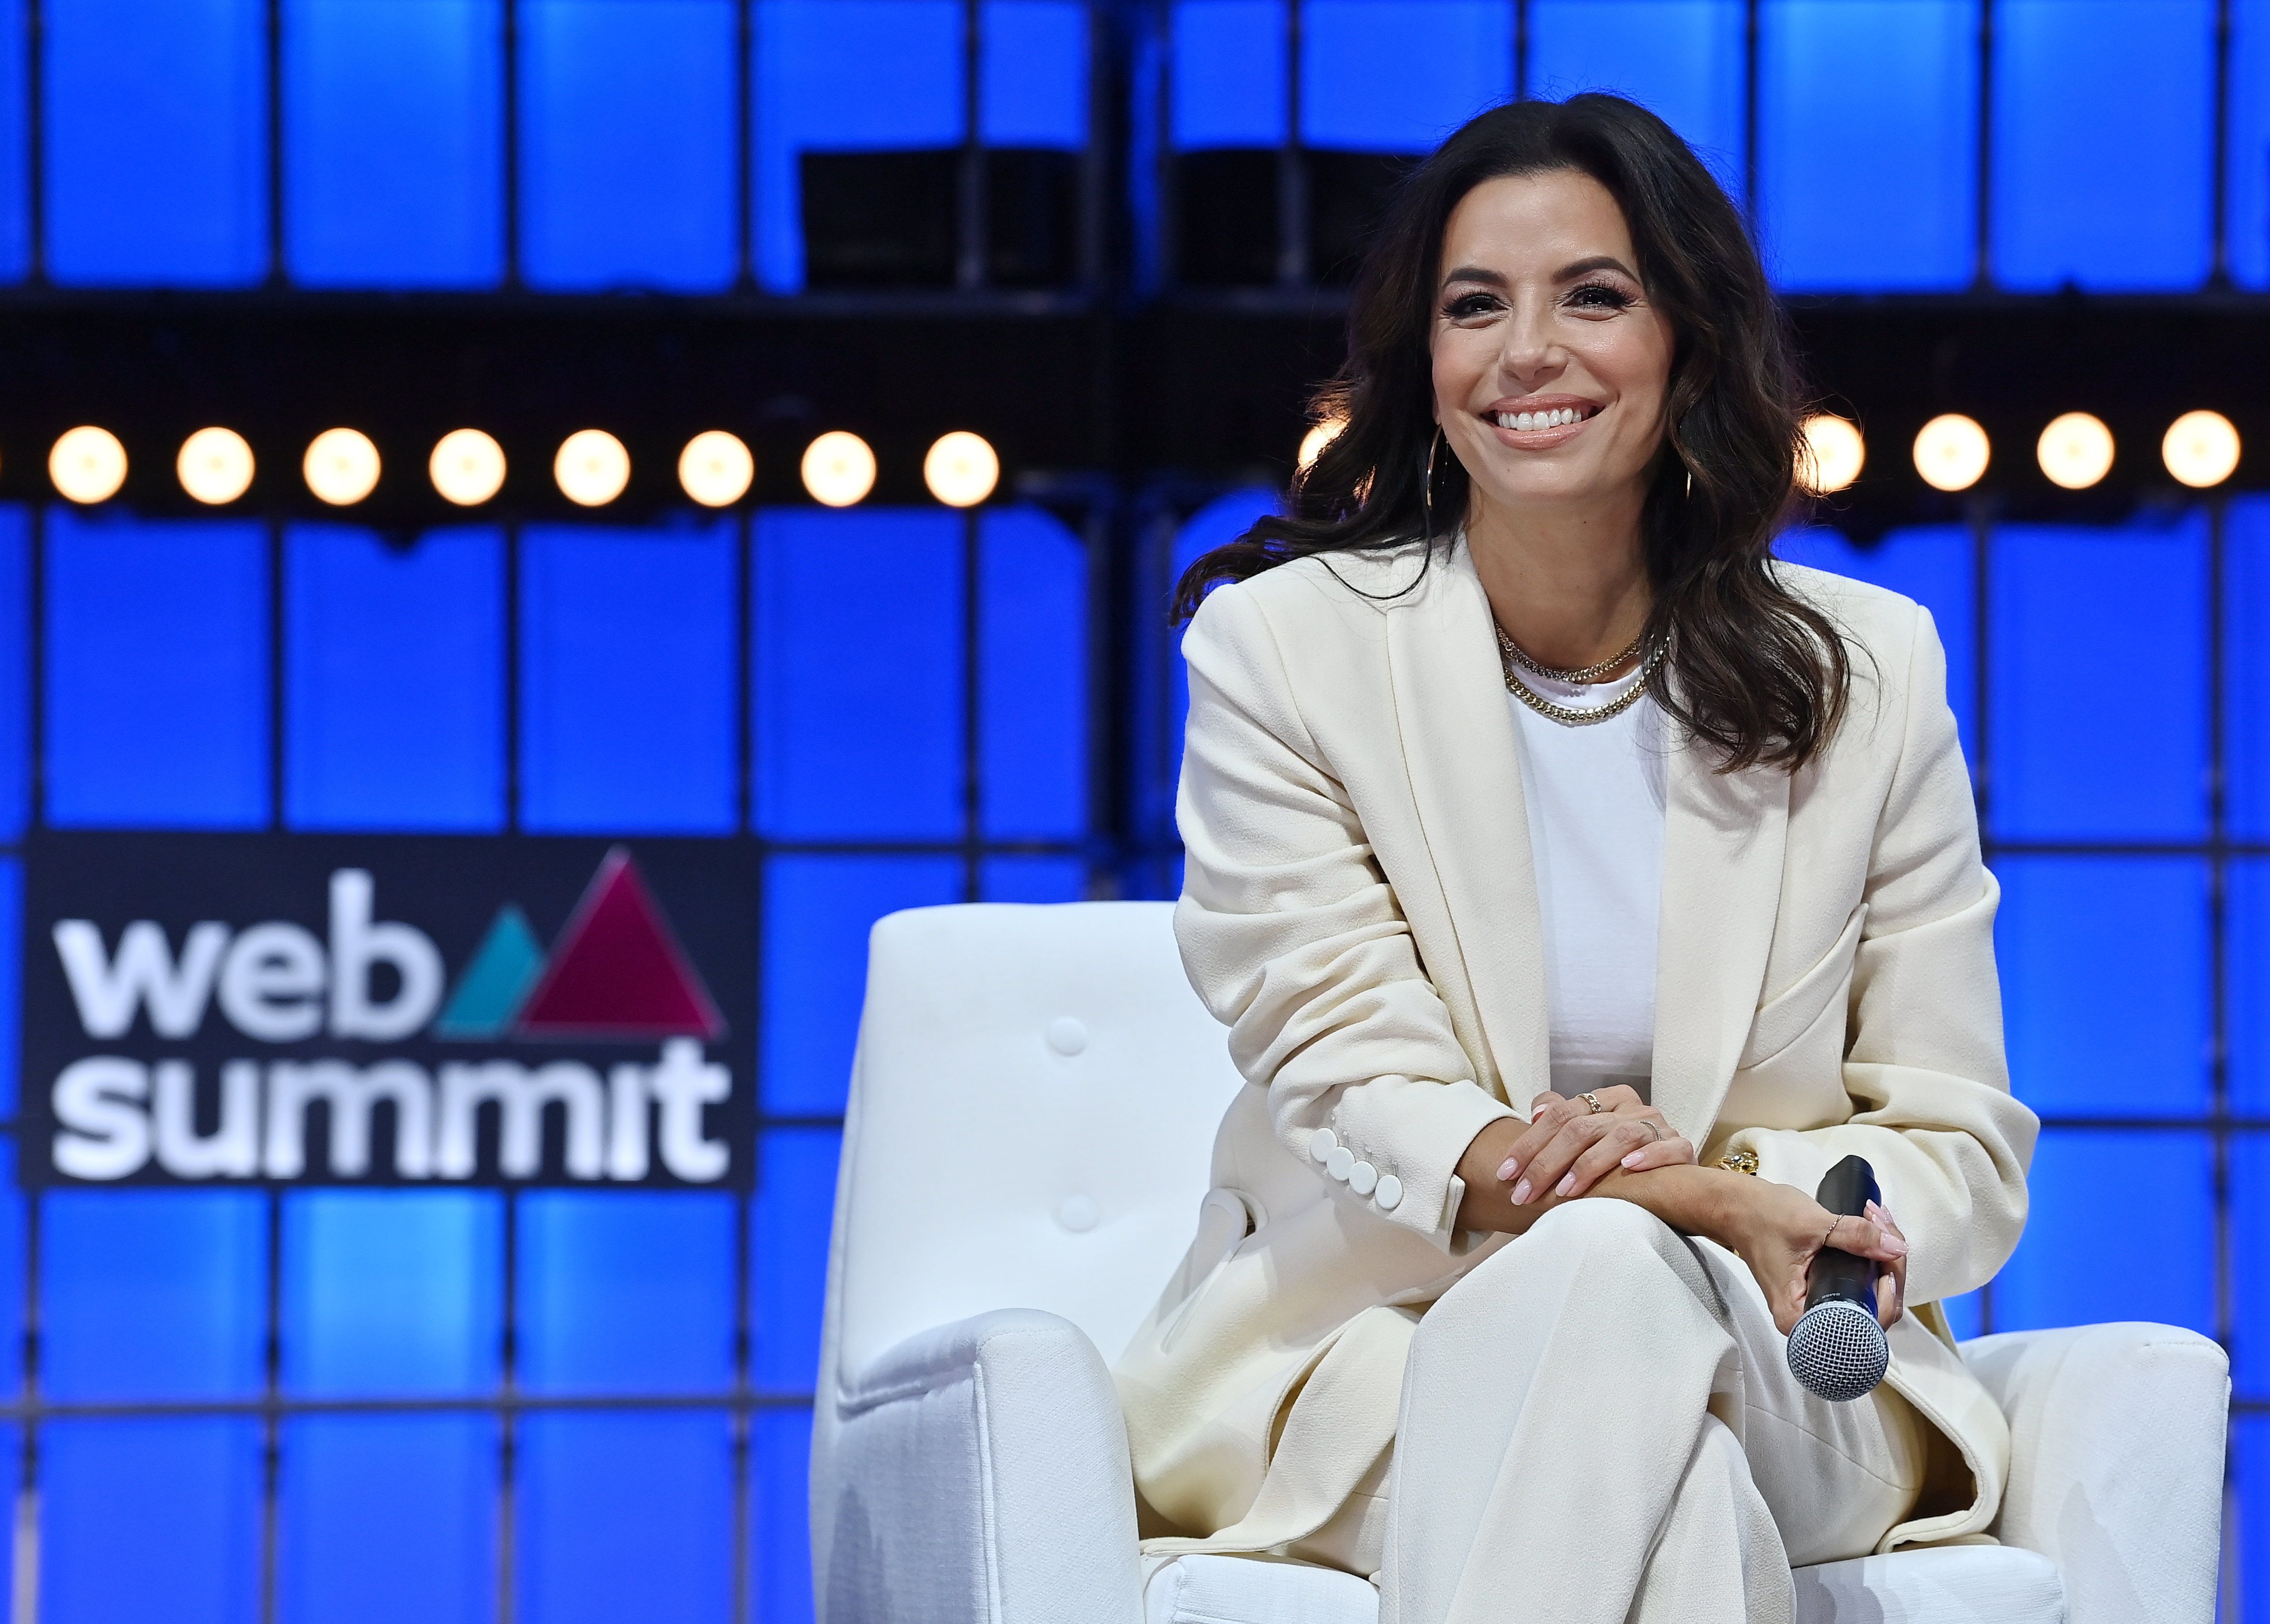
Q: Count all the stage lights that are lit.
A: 13